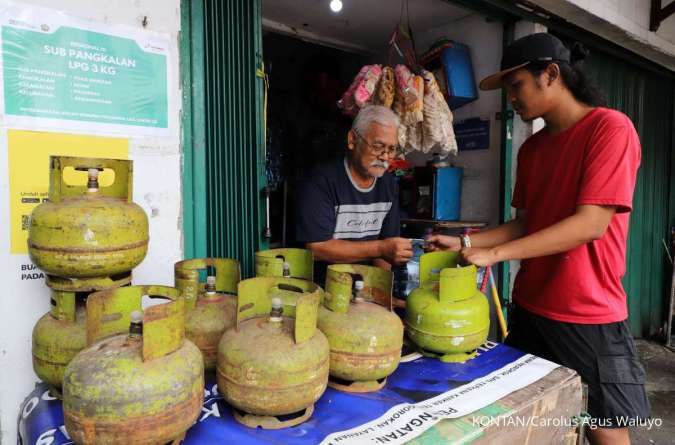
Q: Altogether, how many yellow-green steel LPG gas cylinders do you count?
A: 8